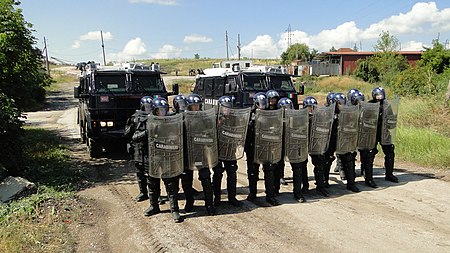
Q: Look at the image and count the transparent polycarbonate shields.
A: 9